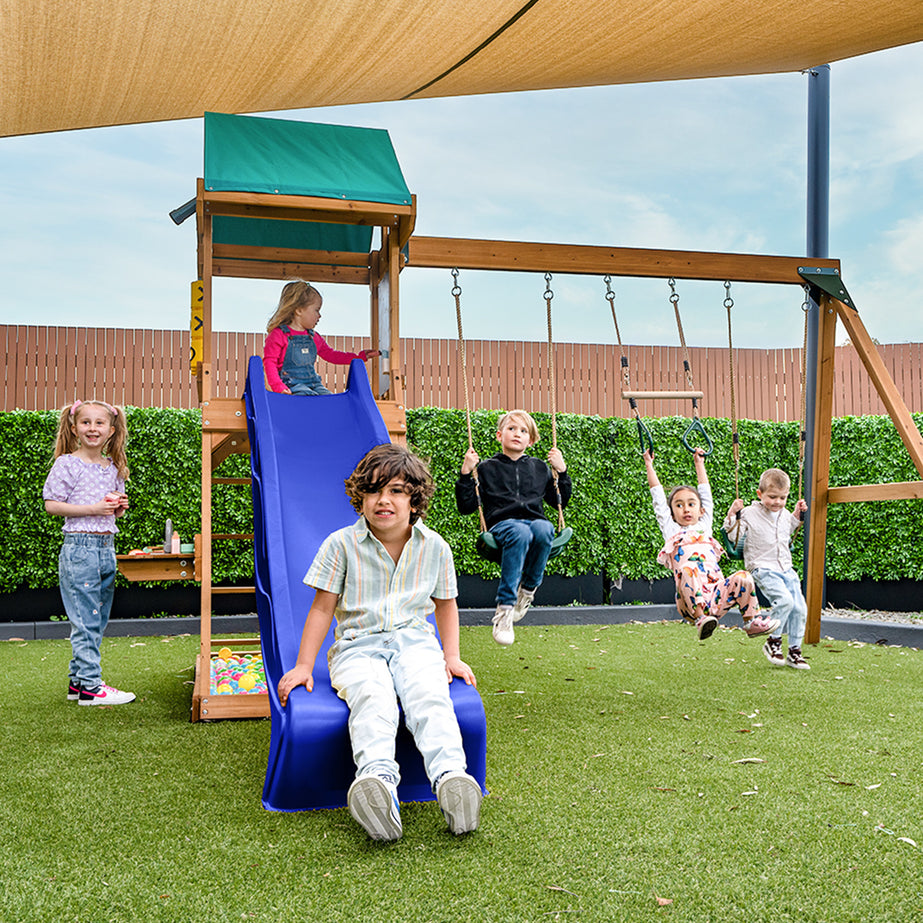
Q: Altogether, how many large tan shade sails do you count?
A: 1